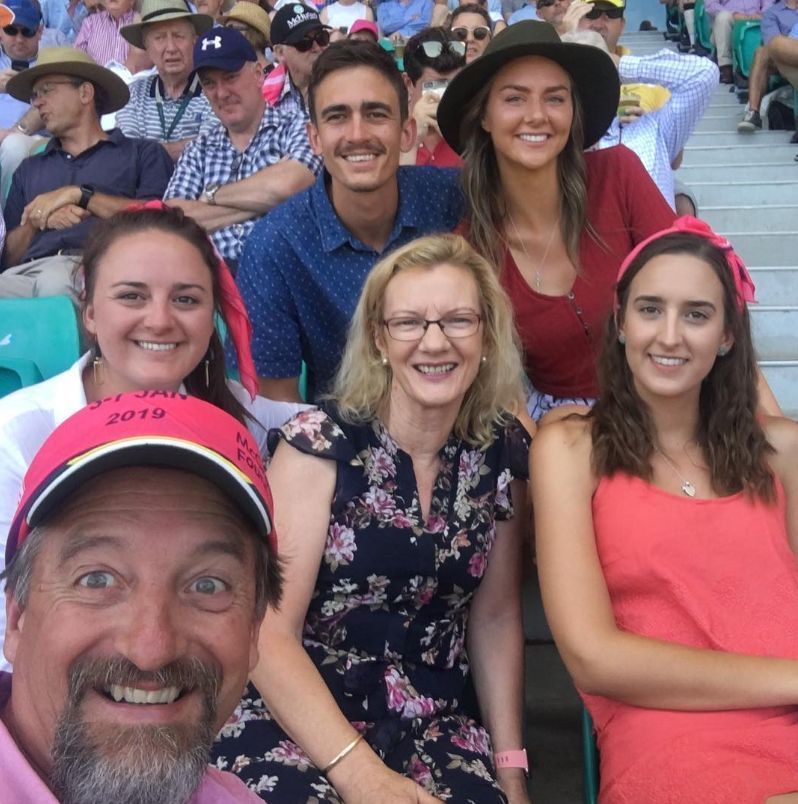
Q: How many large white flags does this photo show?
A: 0